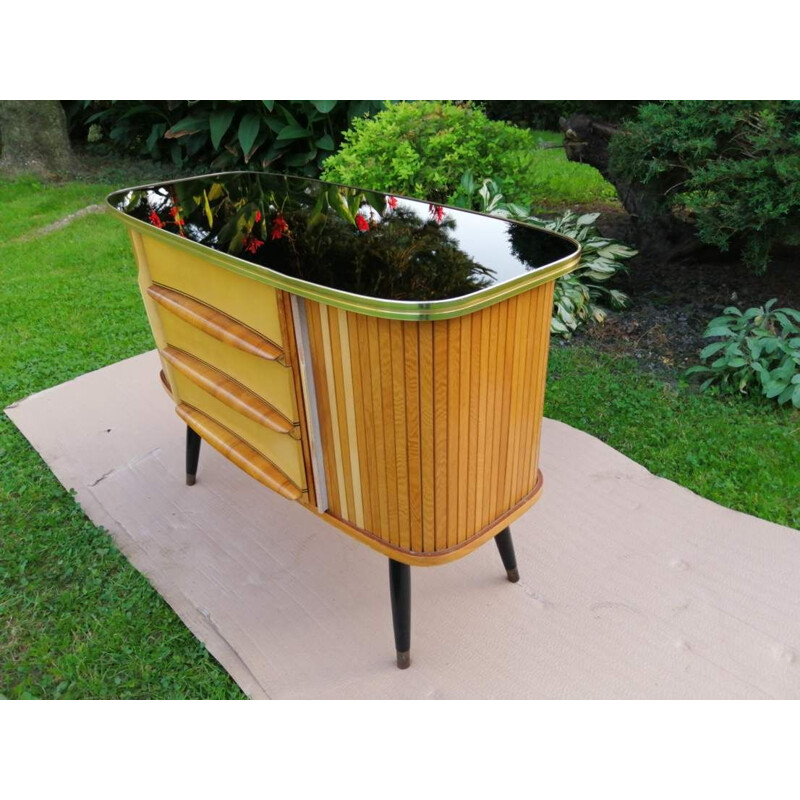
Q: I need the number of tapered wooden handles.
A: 3